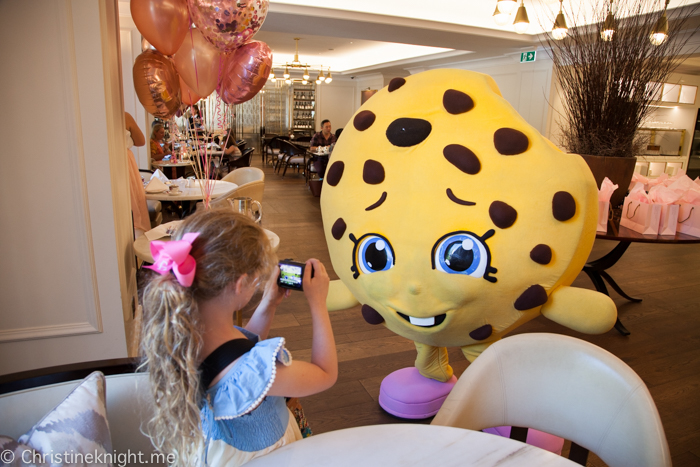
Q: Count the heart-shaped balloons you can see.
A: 0